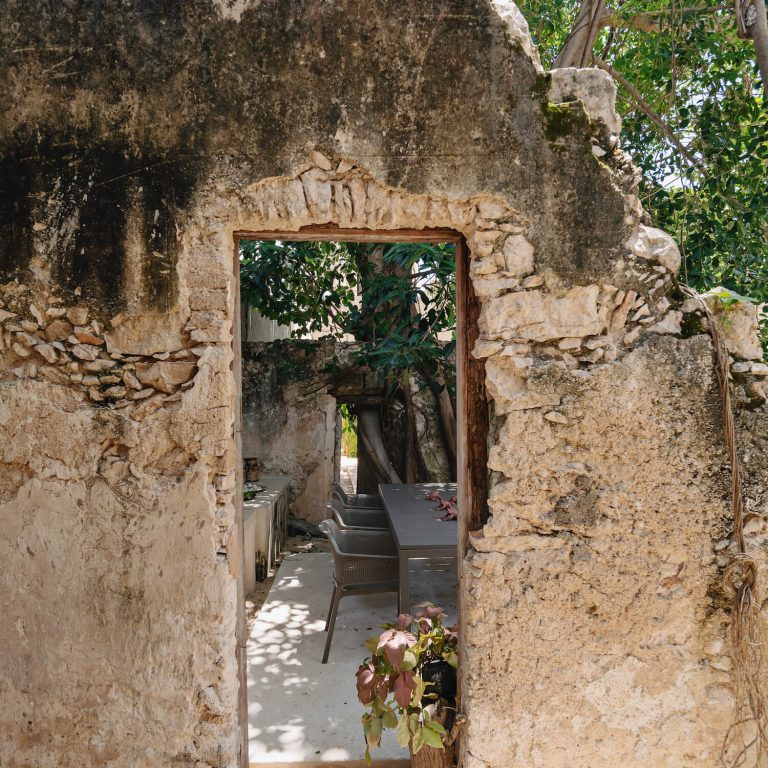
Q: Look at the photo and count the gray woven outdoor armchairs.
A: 3